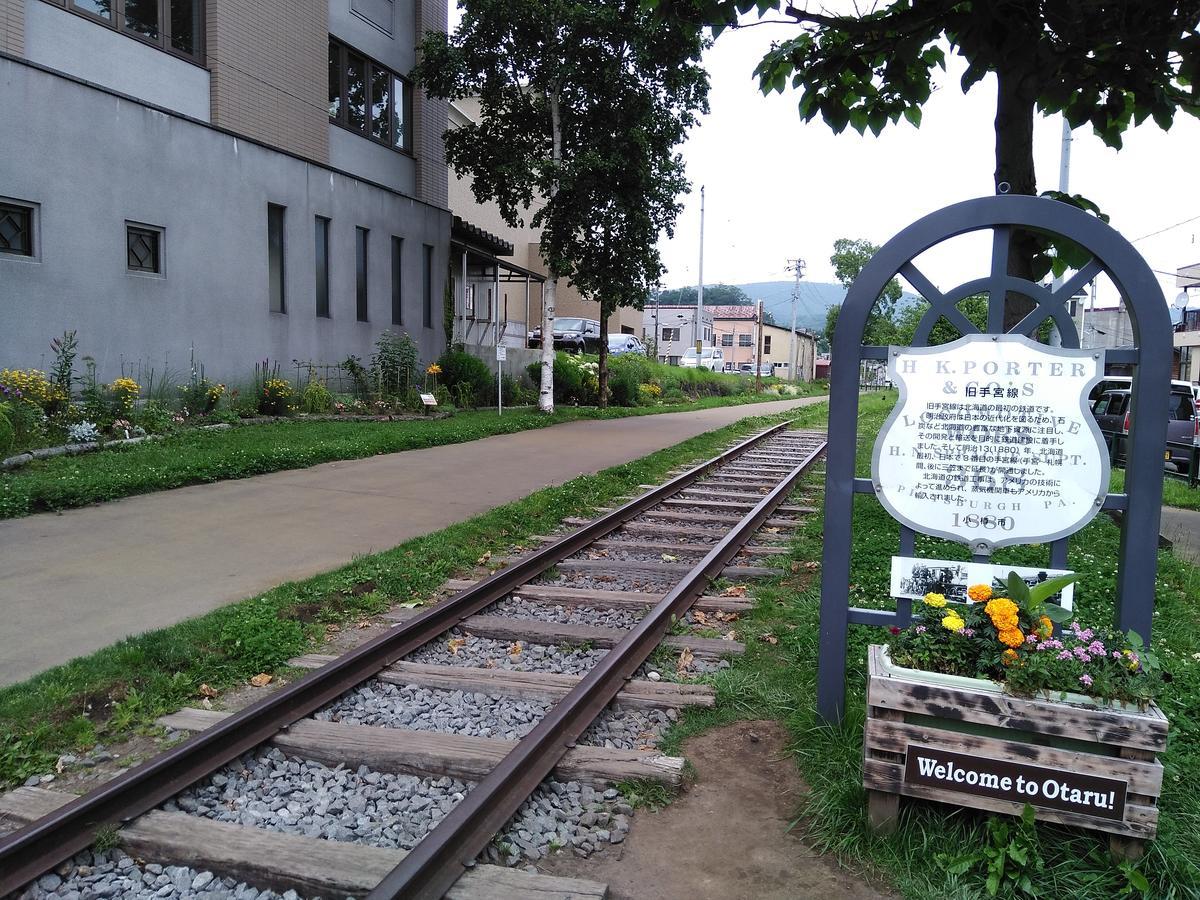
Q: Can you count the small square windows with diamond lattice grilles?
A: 2